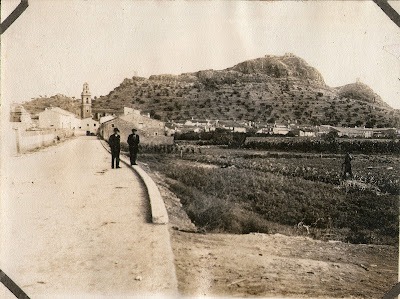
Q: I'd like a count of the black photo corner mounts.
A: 4